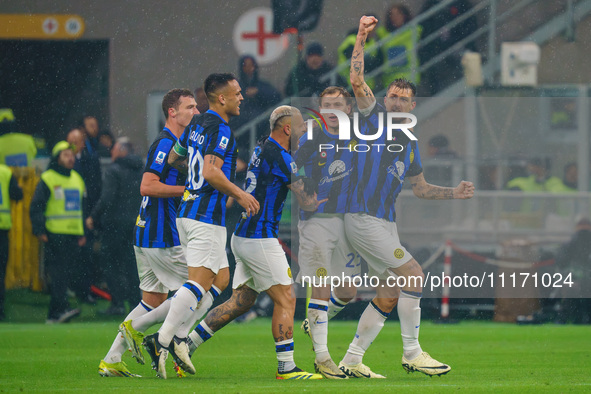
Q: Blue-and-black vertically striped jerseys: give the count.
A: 5